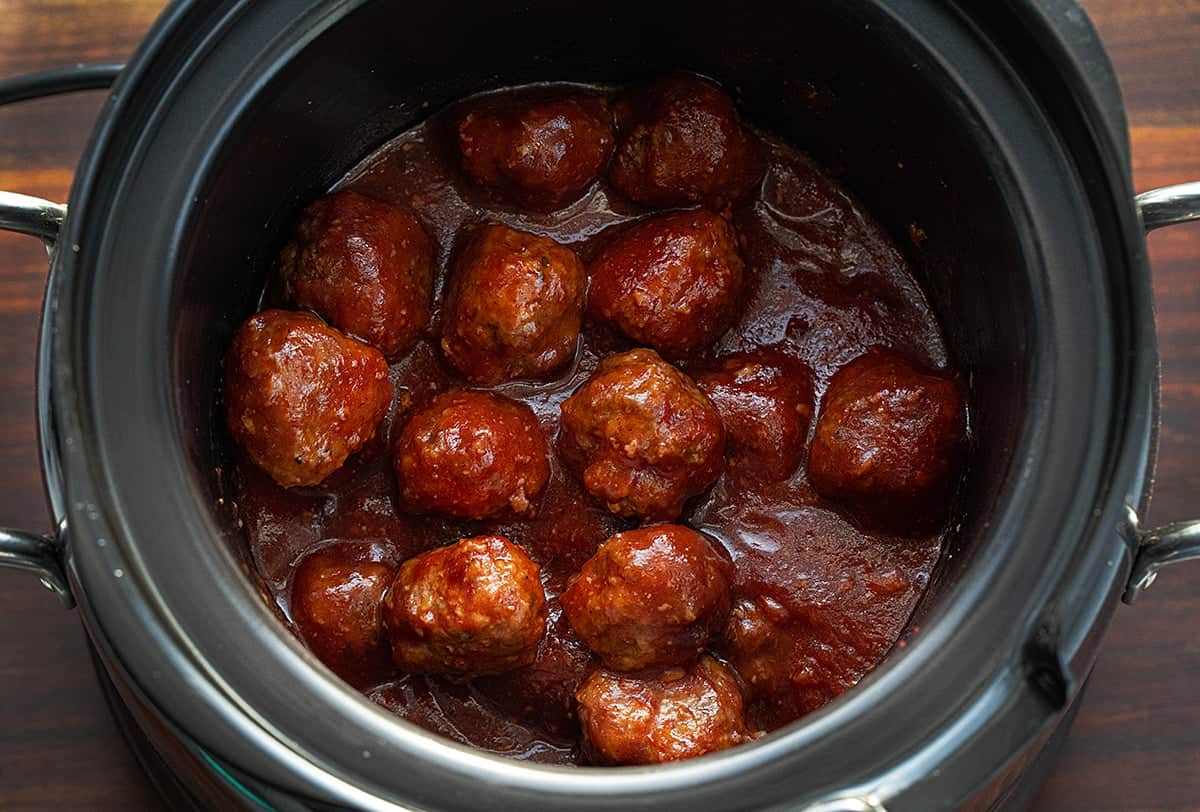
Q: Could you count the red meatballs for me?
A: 14